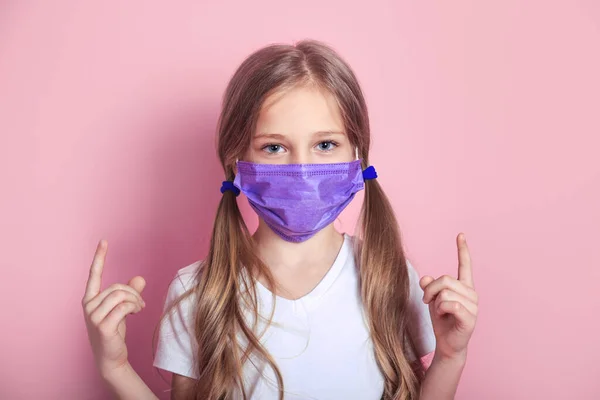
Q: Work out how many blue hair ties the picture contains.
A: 2